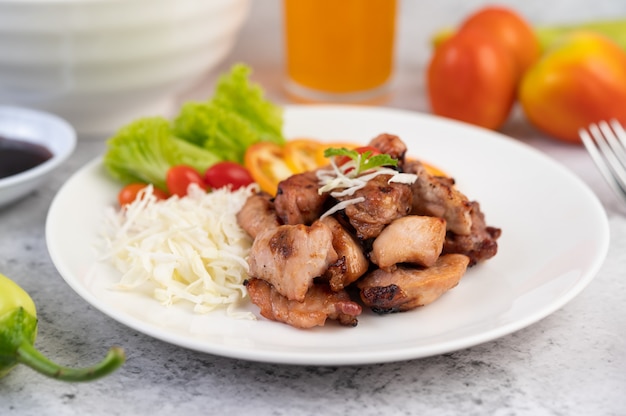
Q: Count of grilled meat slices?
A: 11